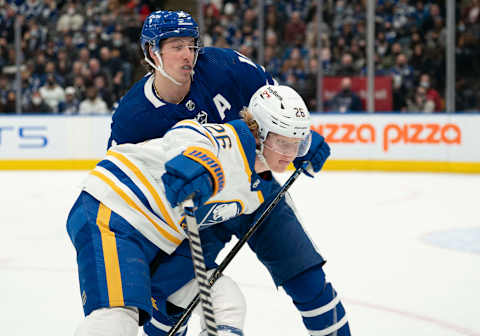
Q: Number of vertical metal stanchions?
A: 6